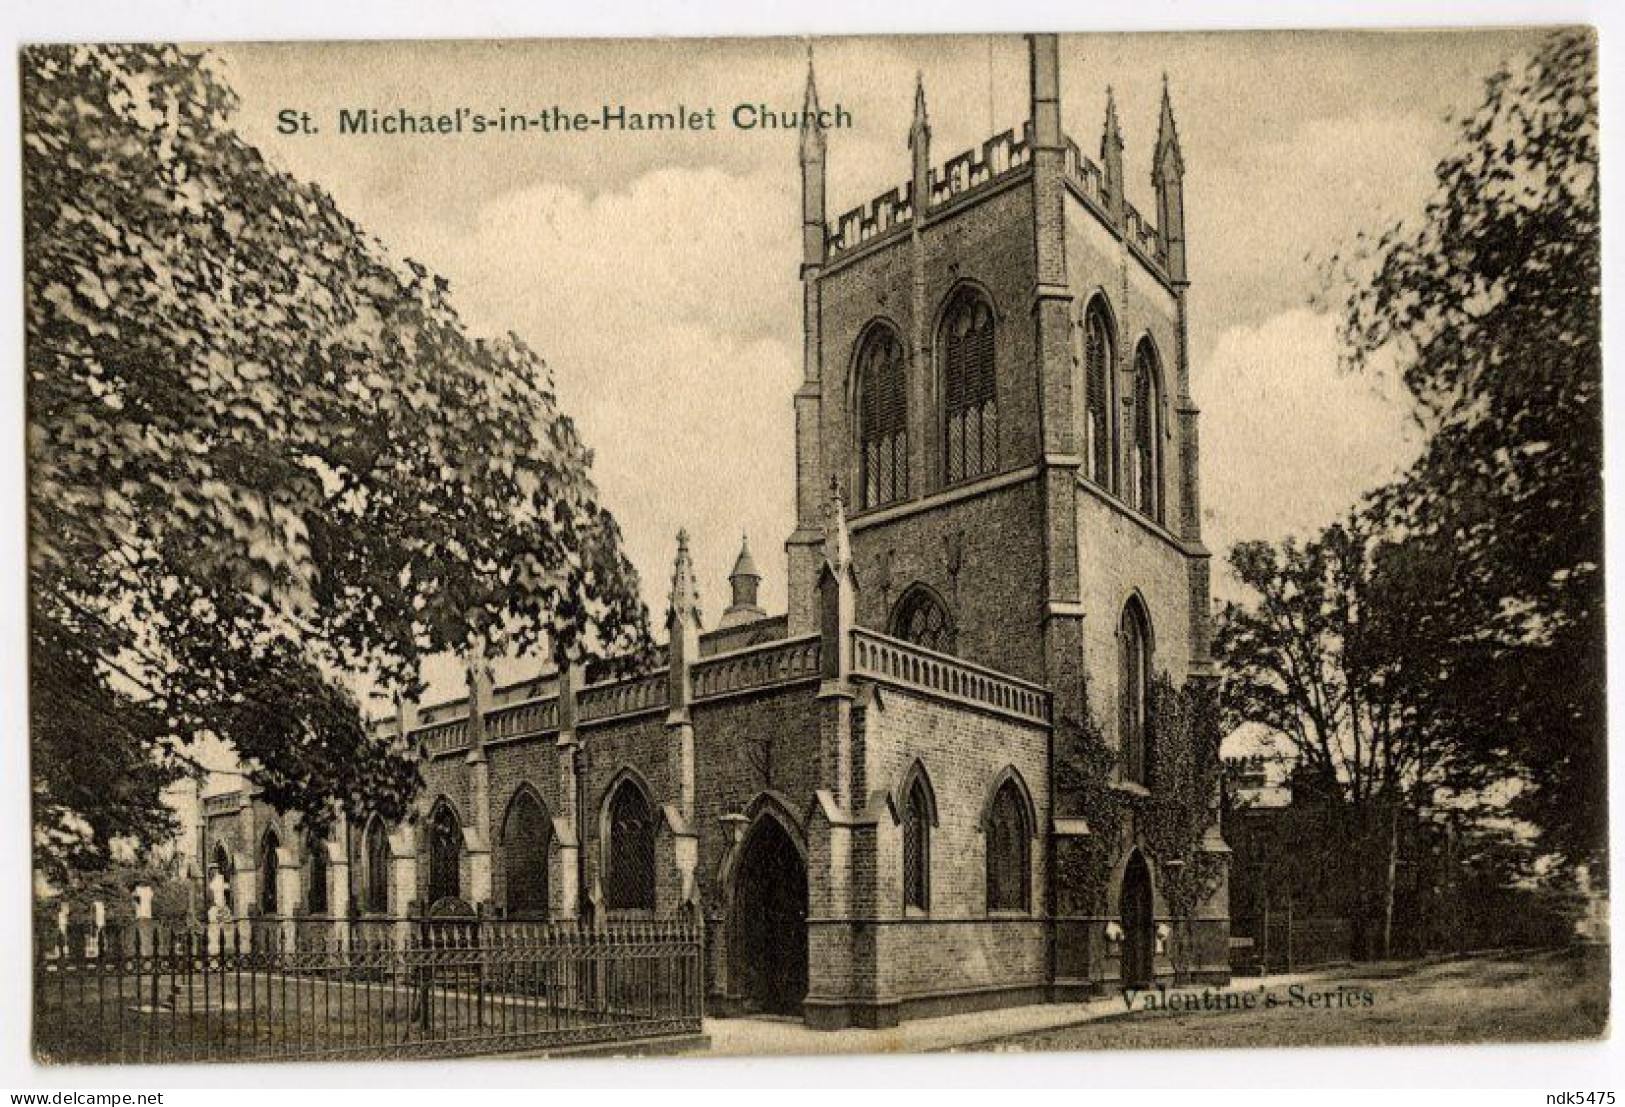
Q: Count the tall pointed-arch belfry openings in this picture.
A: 4